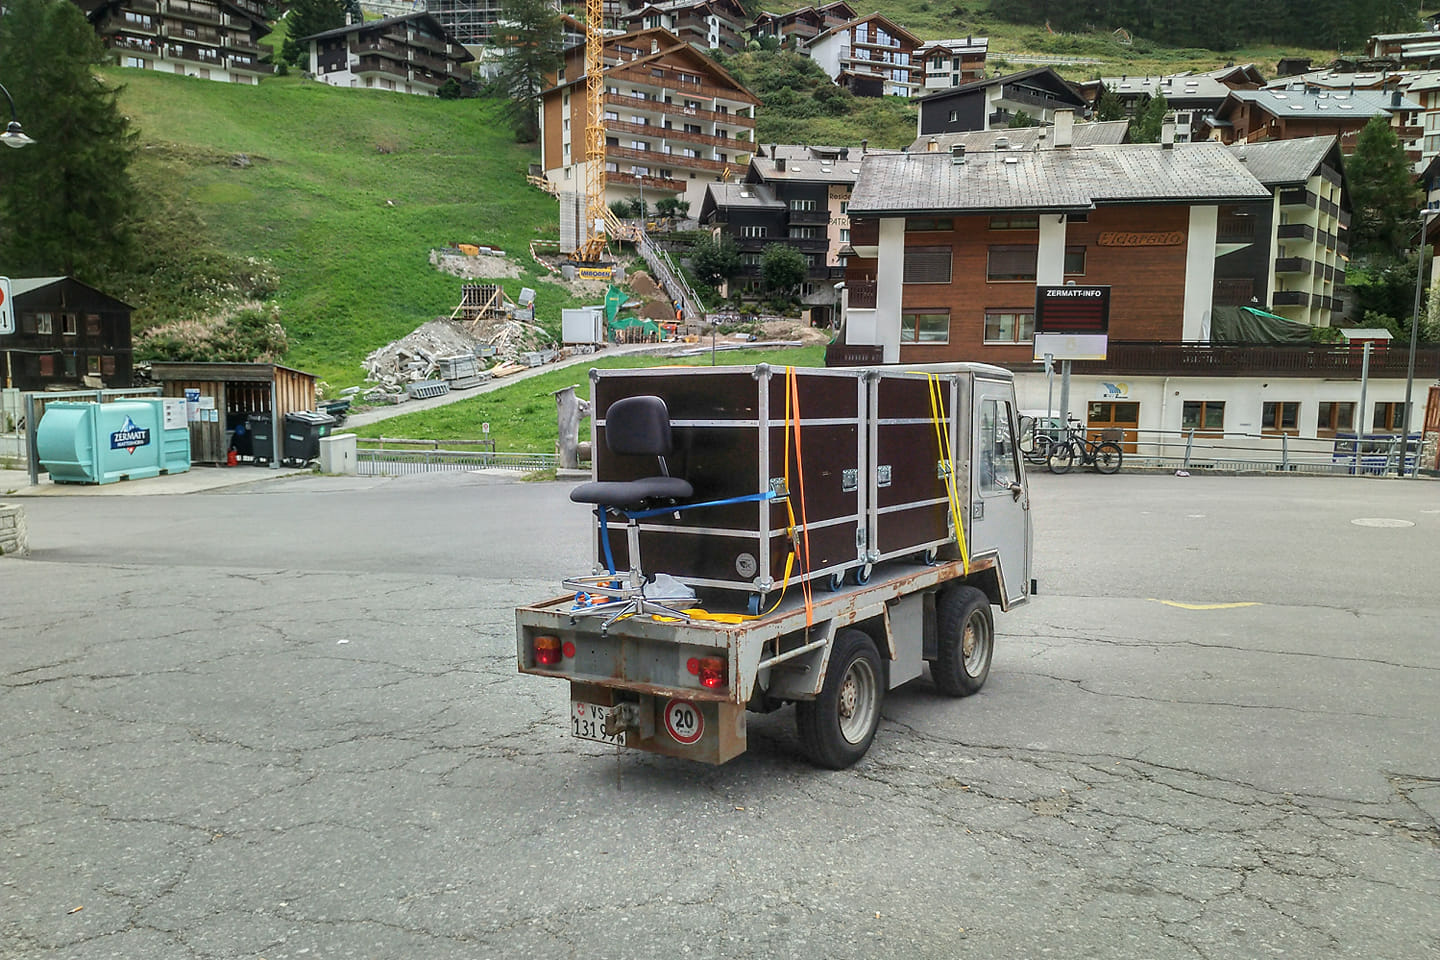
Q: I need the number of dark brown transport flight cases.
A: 2